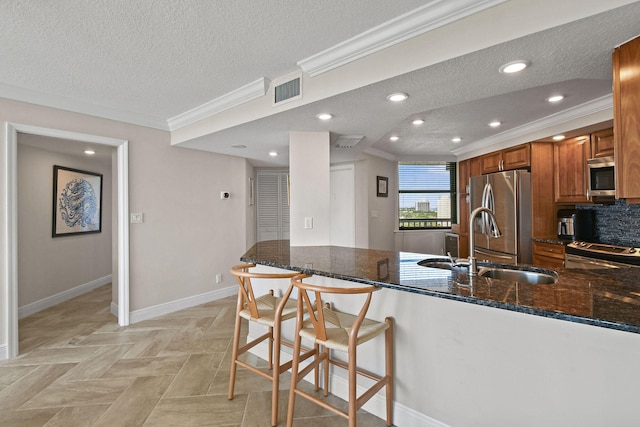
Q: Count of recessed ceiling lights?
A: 11